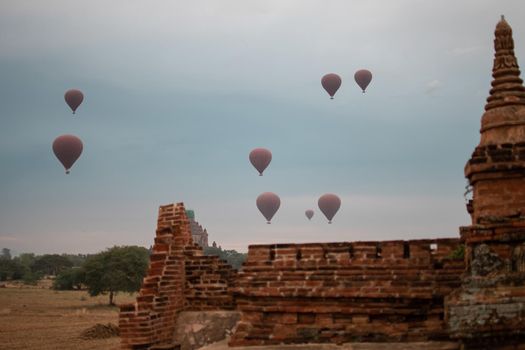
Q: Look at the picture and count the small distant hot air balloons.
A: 1